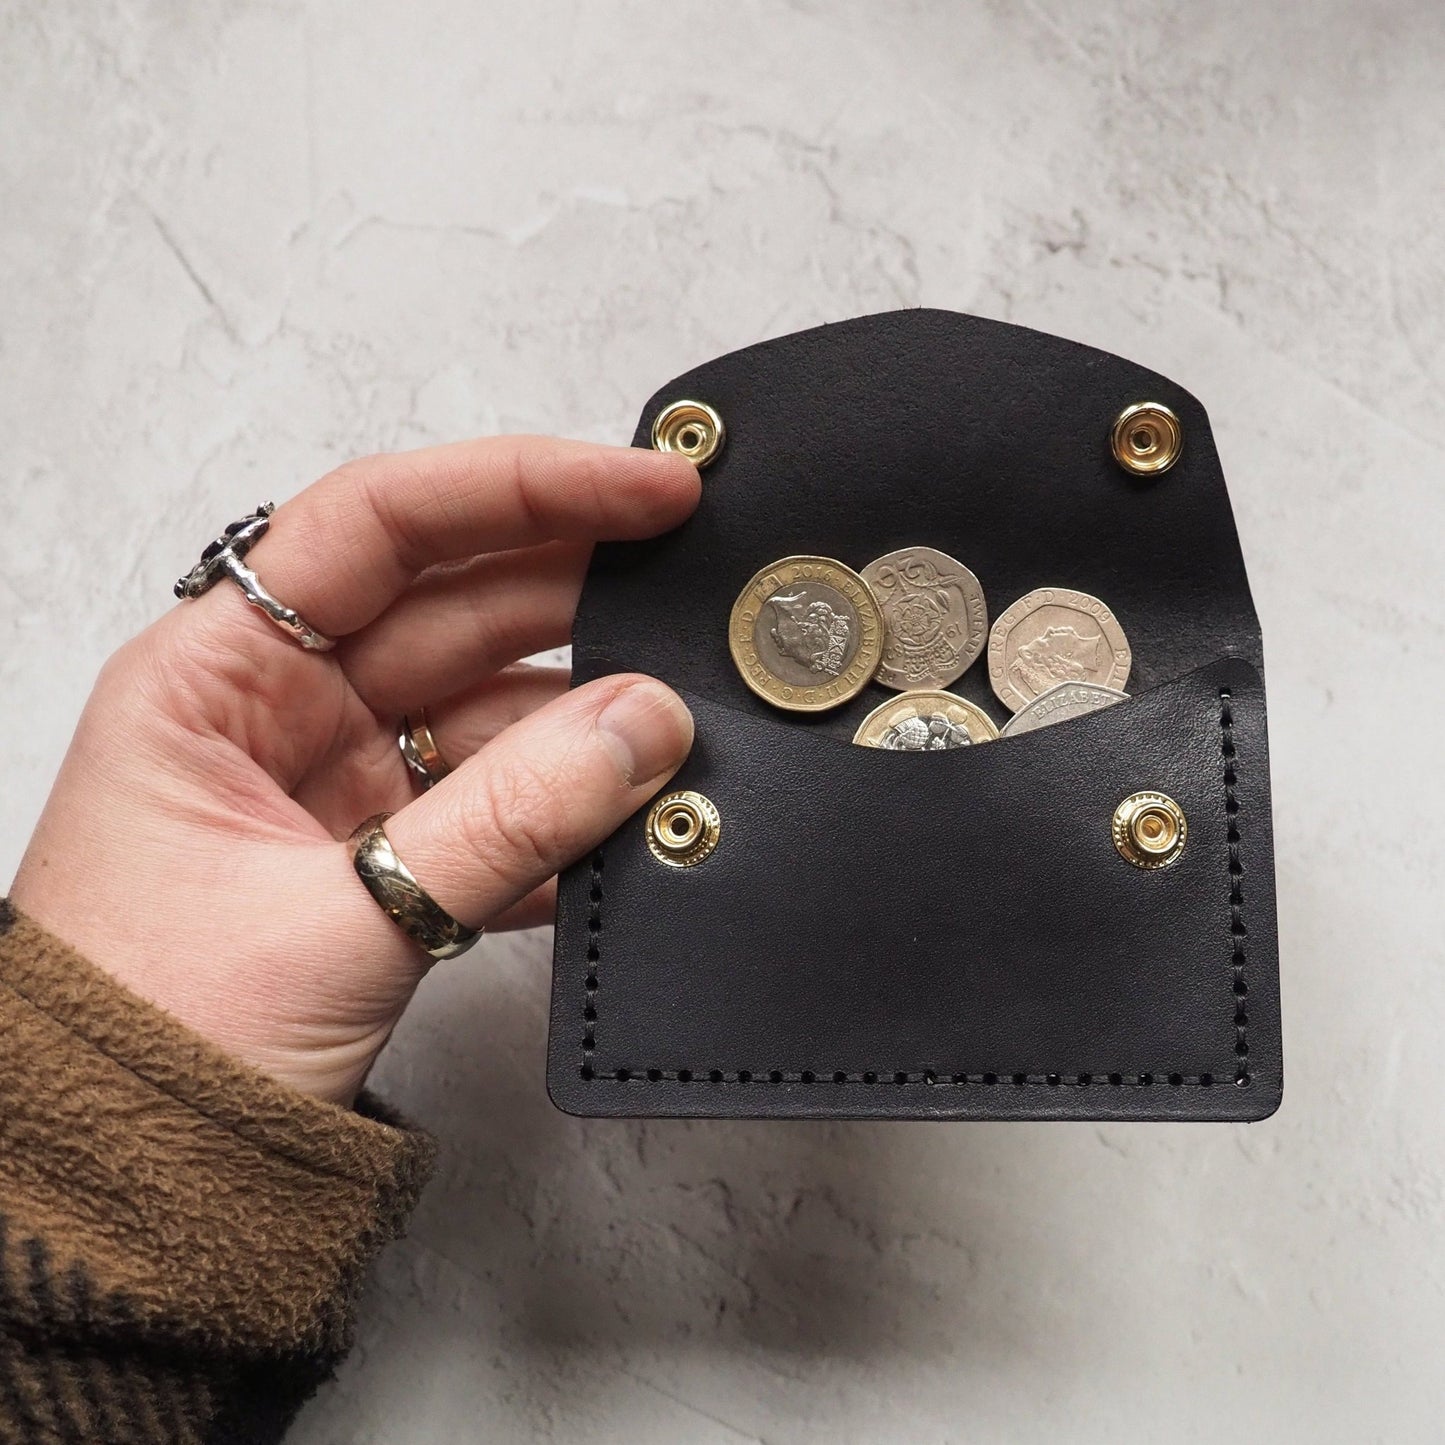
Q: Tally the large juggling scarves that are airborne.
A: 0